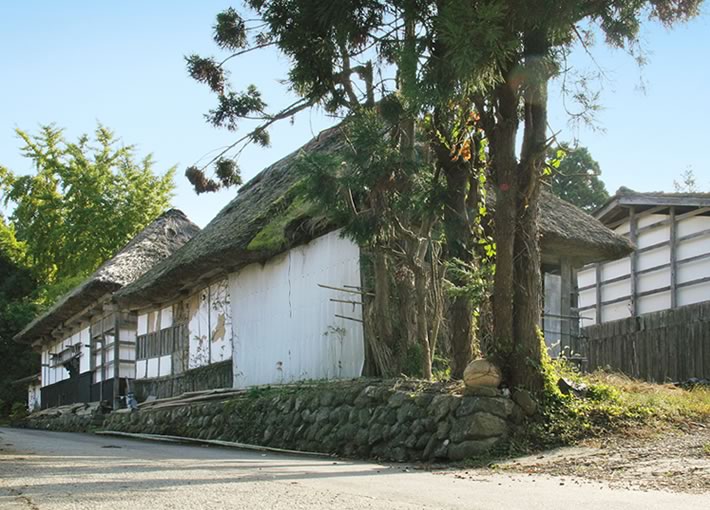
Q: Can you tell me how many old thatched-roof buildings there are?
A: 2